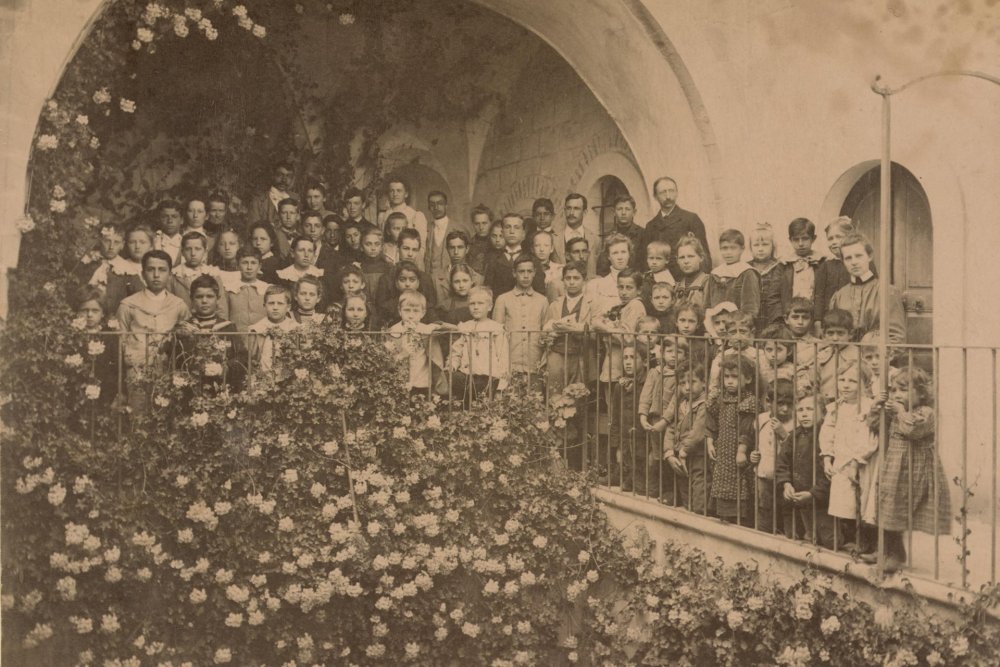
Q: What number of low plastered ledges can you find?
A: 1